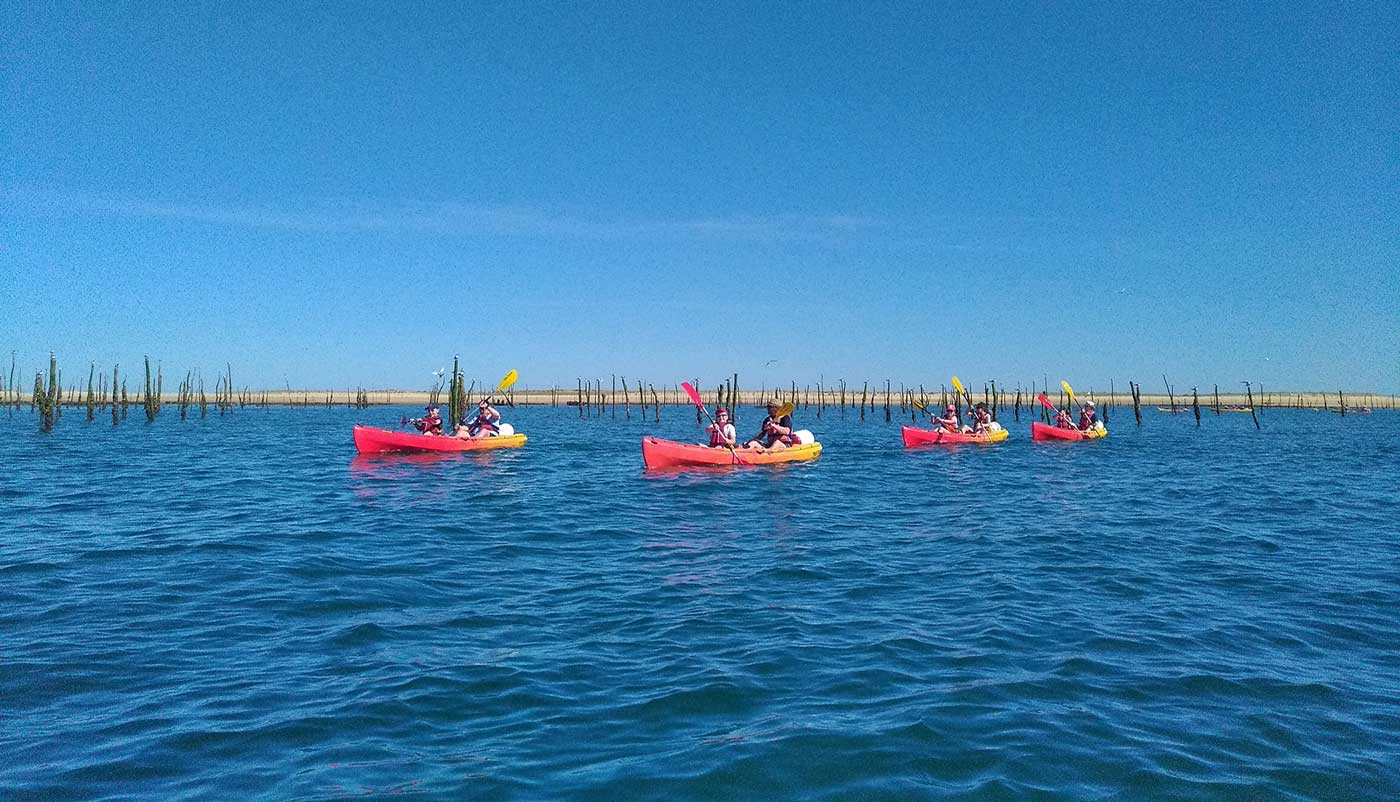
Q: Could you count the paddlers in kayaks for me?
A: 8